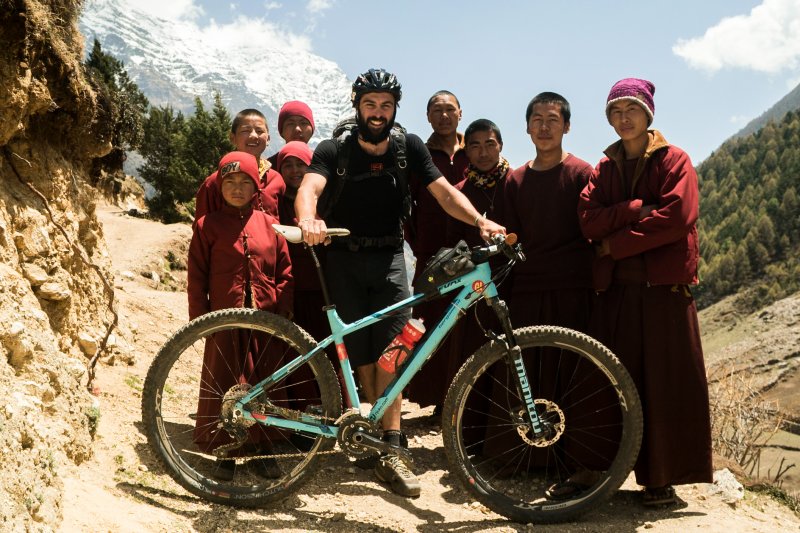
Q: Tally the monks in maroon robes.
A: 8